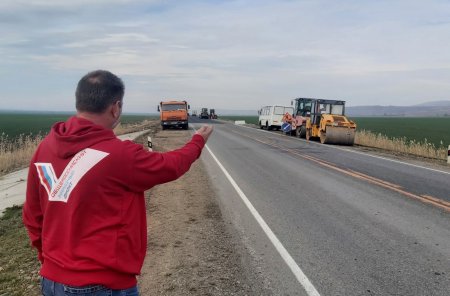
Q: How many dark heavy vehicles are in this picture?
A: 2